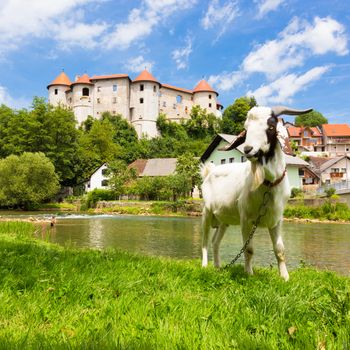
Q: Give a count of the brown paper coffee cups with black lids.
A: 0